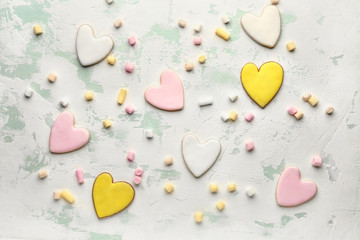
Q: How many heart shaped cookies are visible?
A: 8